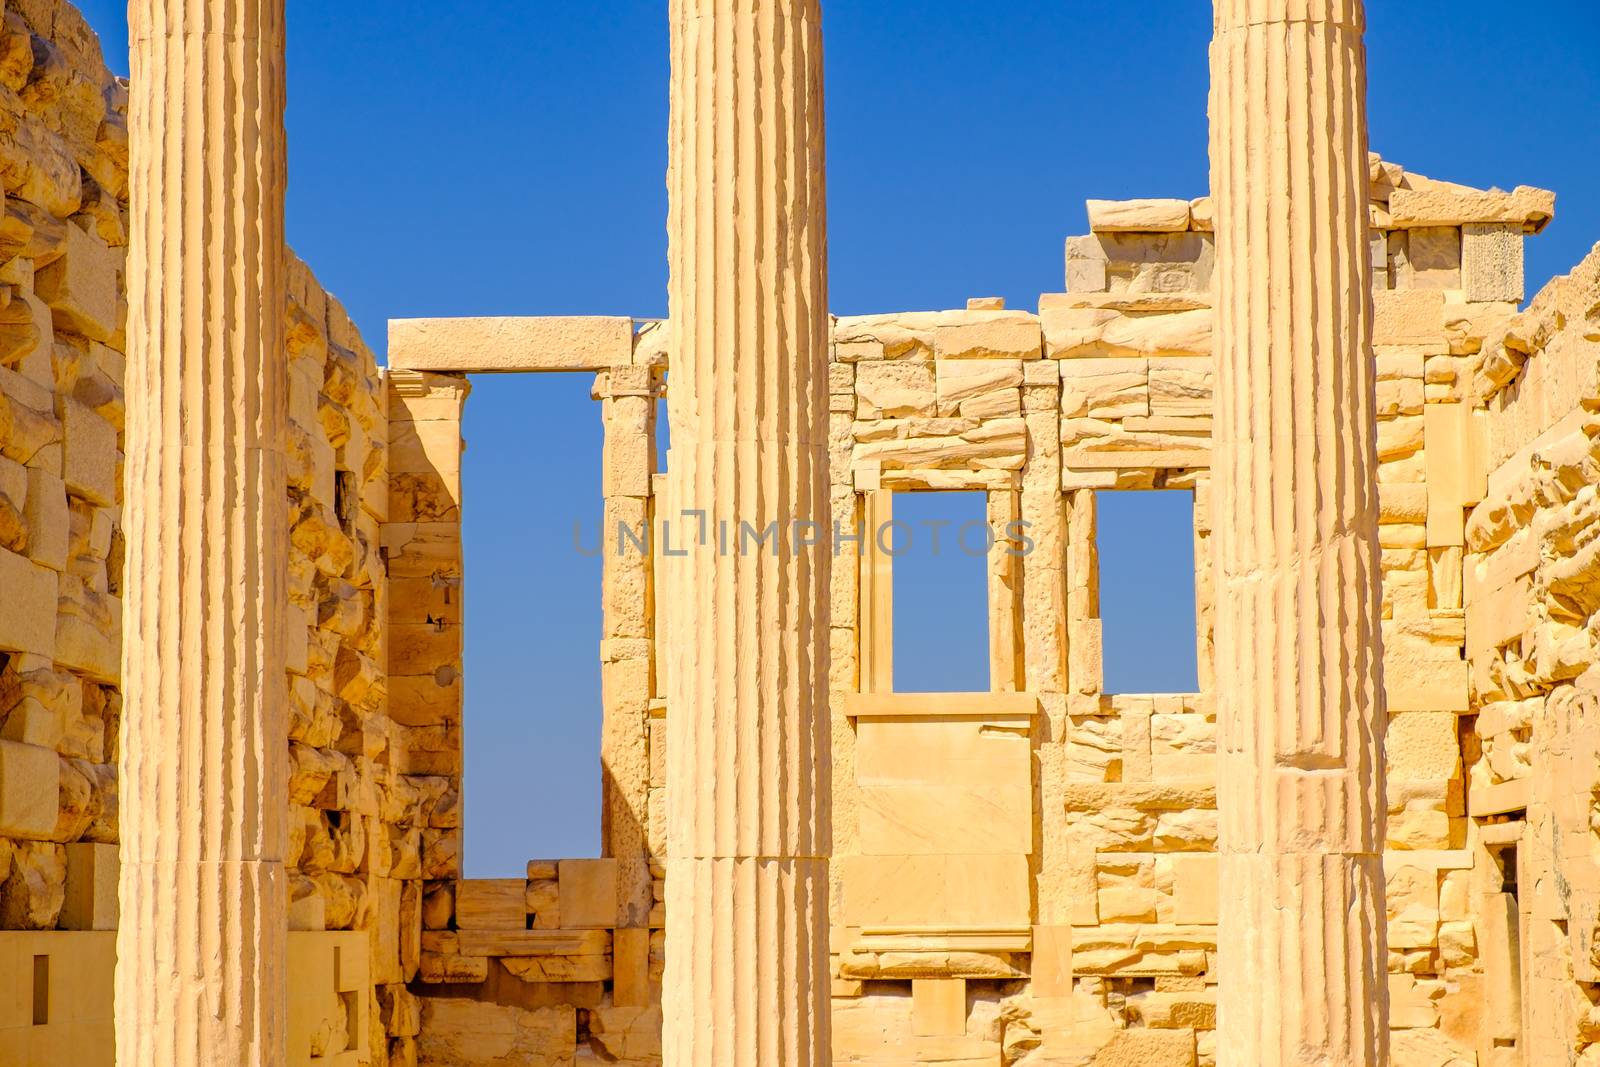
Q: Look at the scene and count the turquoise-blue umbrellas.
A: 0